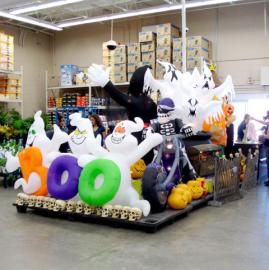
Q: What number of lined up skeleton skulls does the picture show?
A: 14